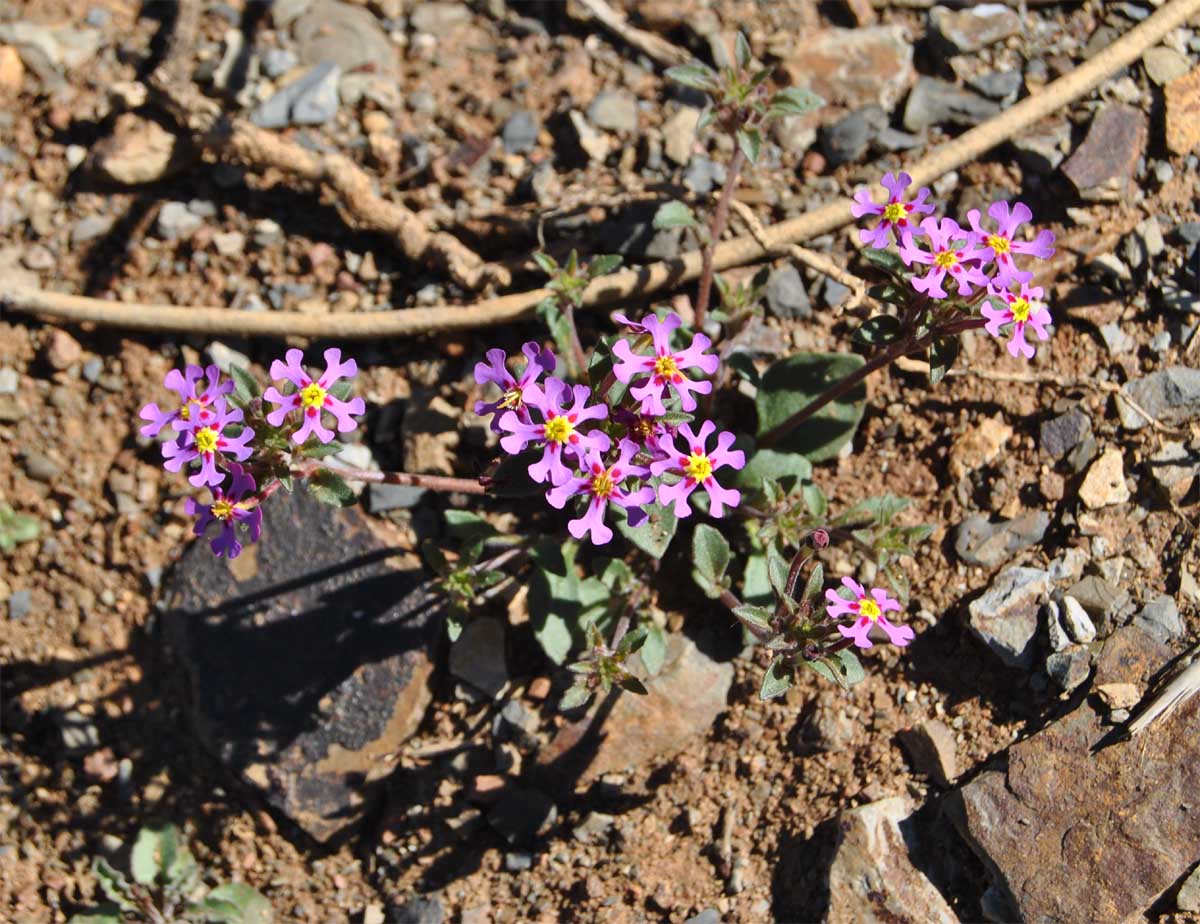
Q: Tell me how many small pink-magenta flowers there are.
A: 15